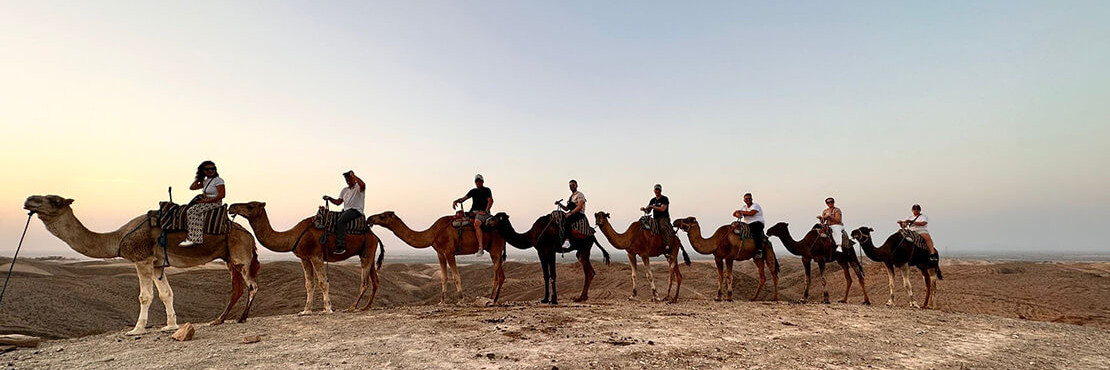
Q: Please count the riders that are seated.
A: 8